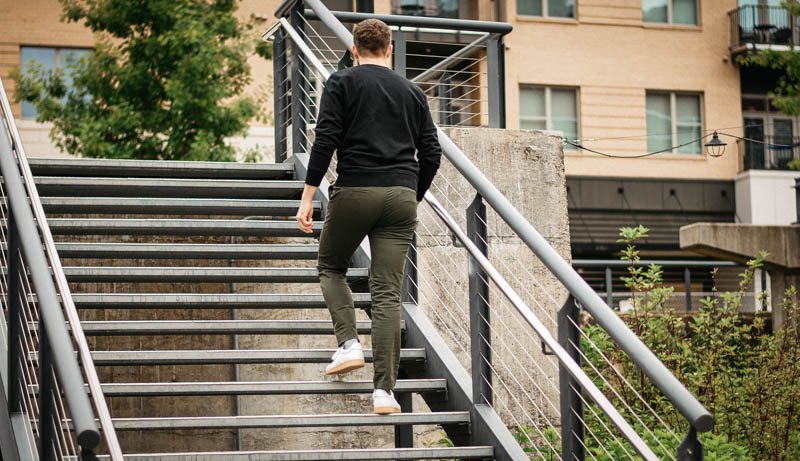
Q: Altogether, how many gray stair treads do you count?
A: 12